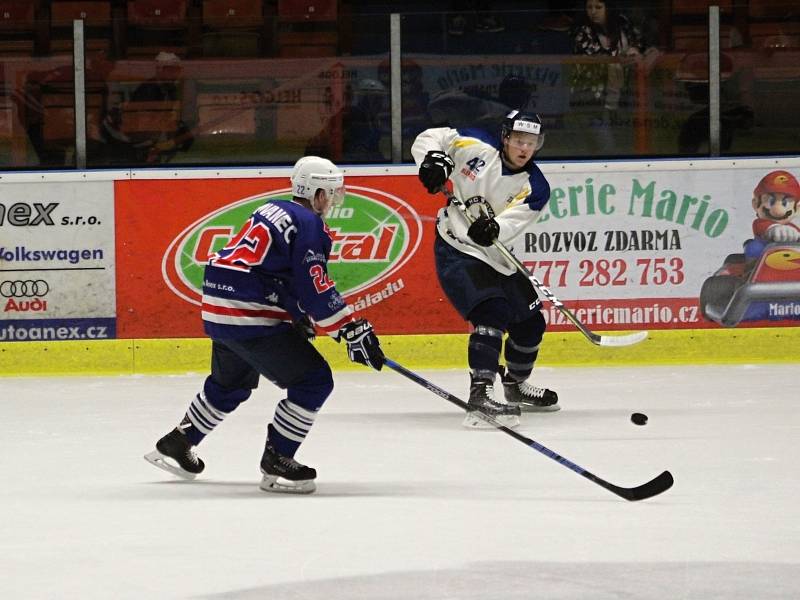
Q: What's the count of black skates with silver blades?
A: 4